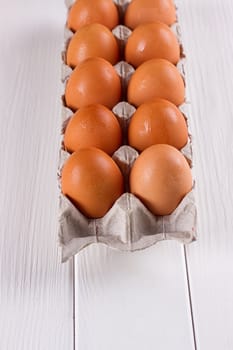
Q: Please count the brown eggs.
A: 10